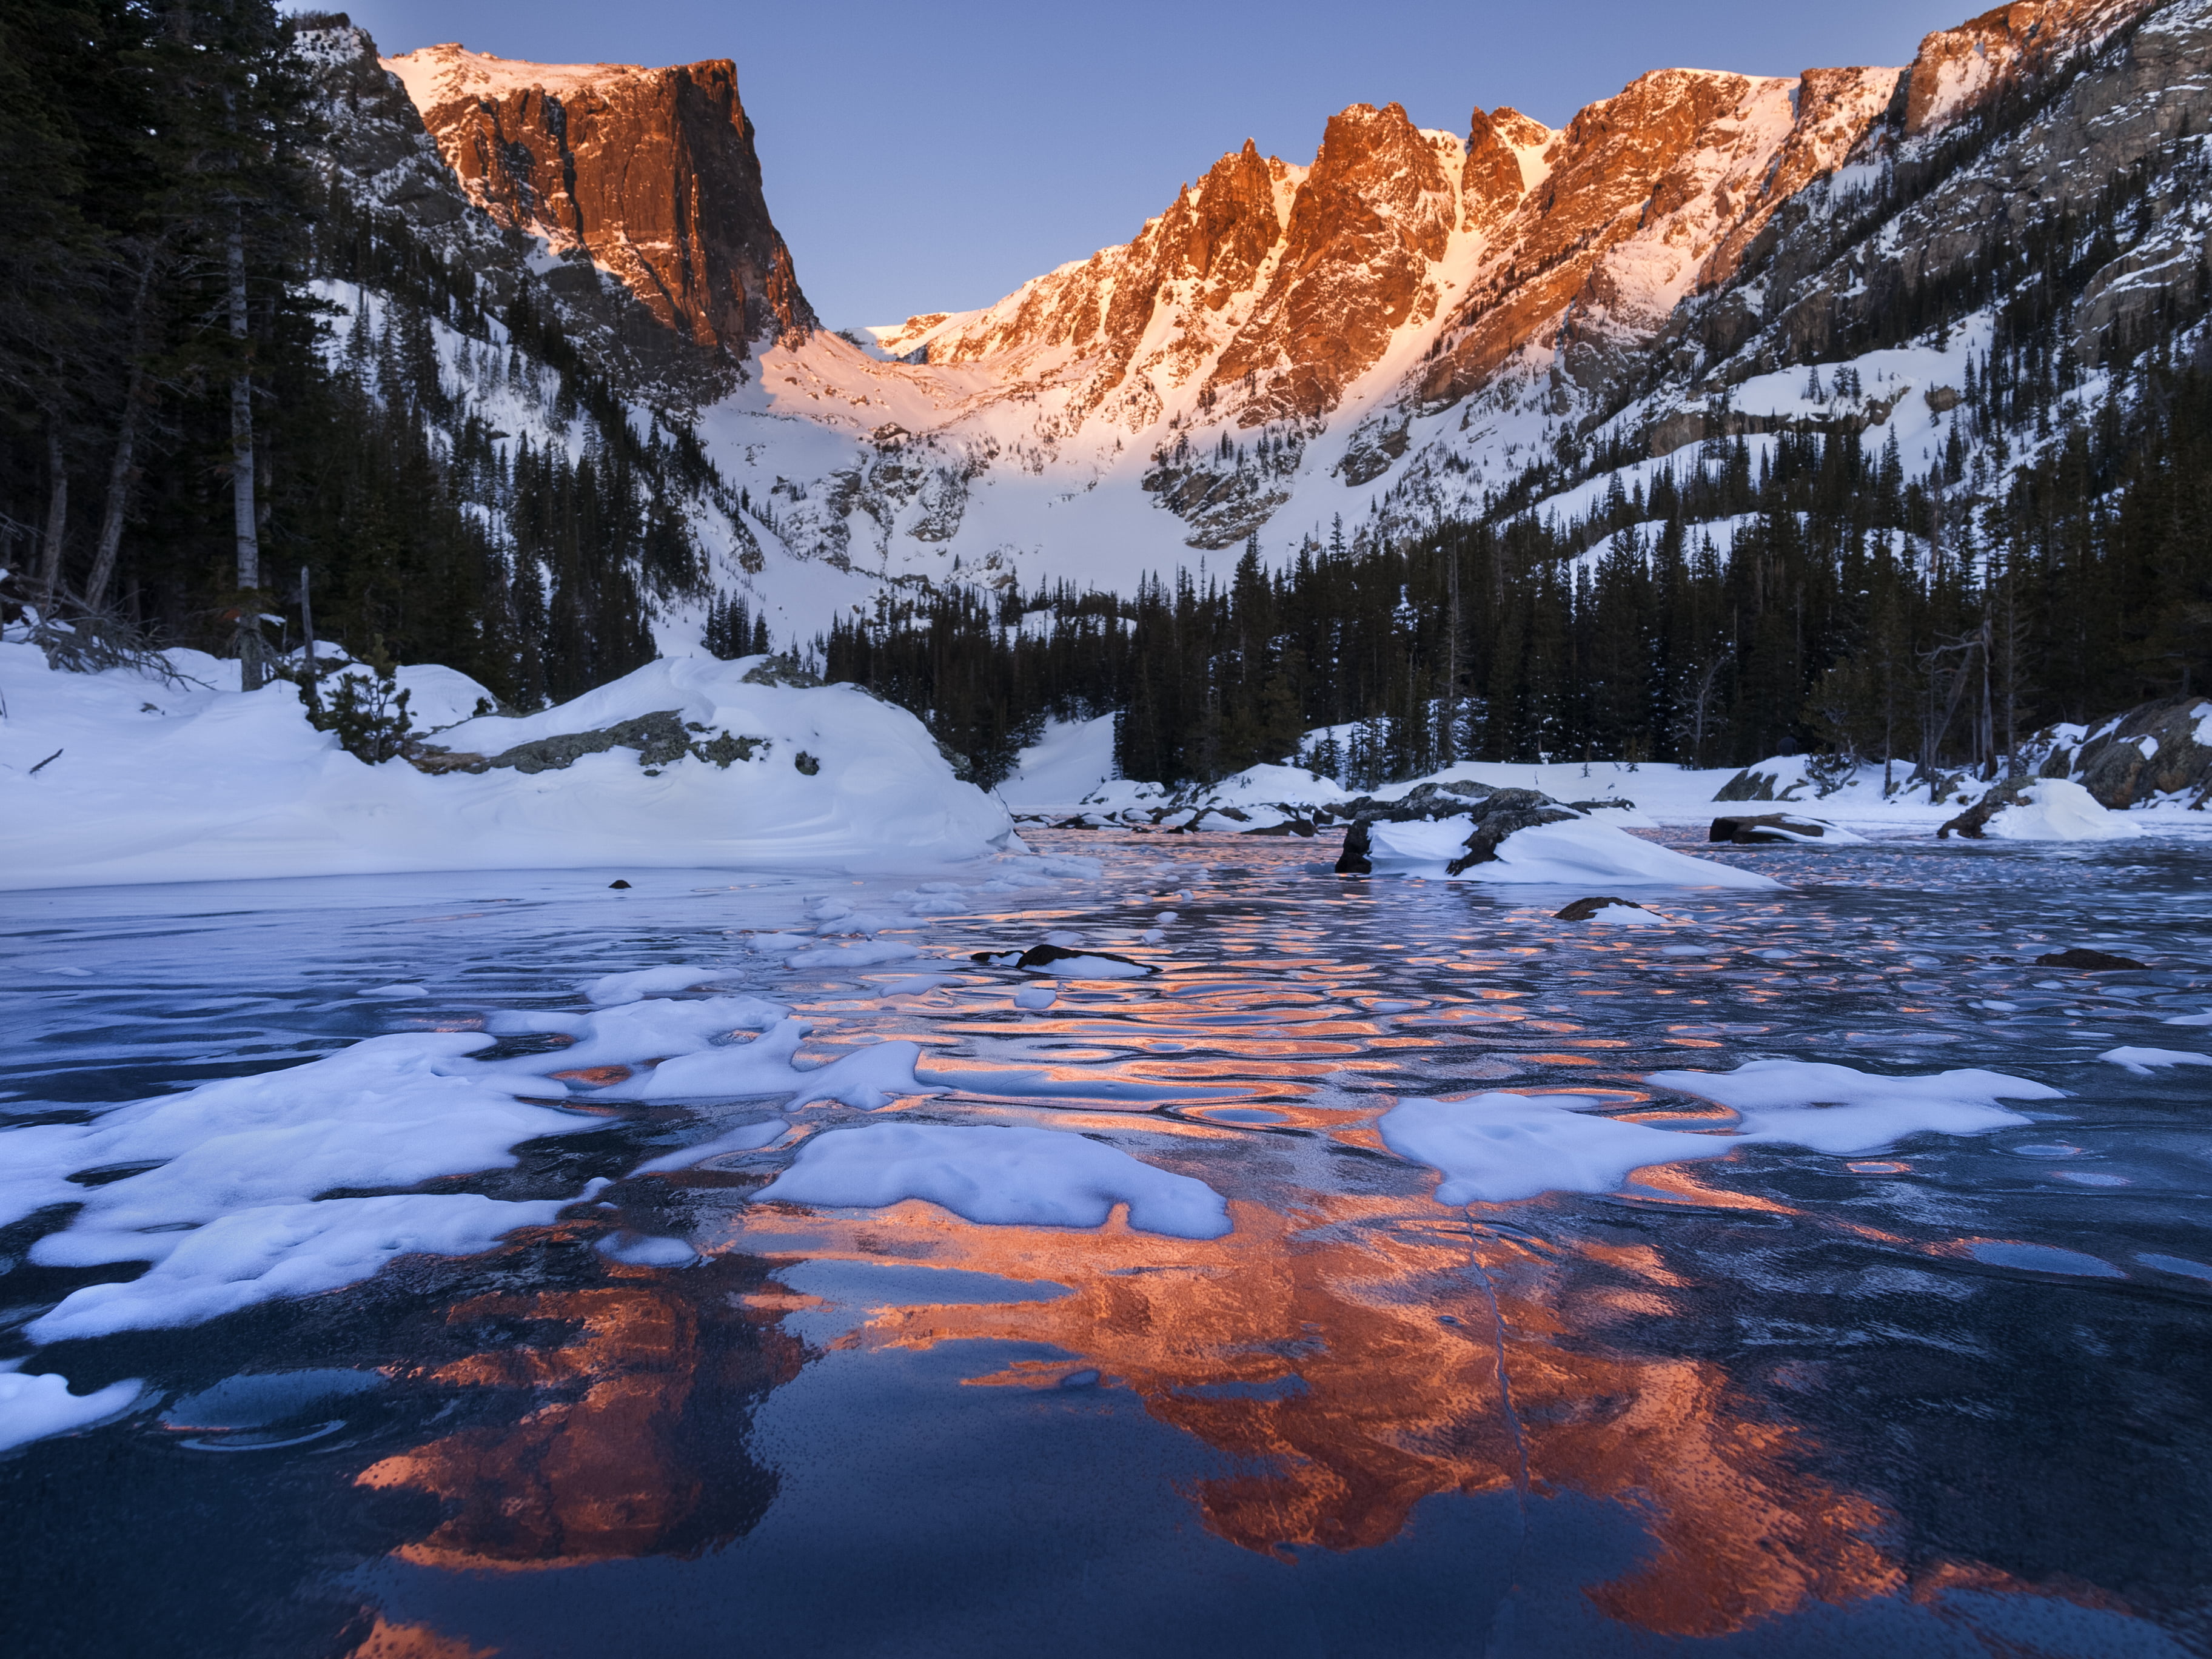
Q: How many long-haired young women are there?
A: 0